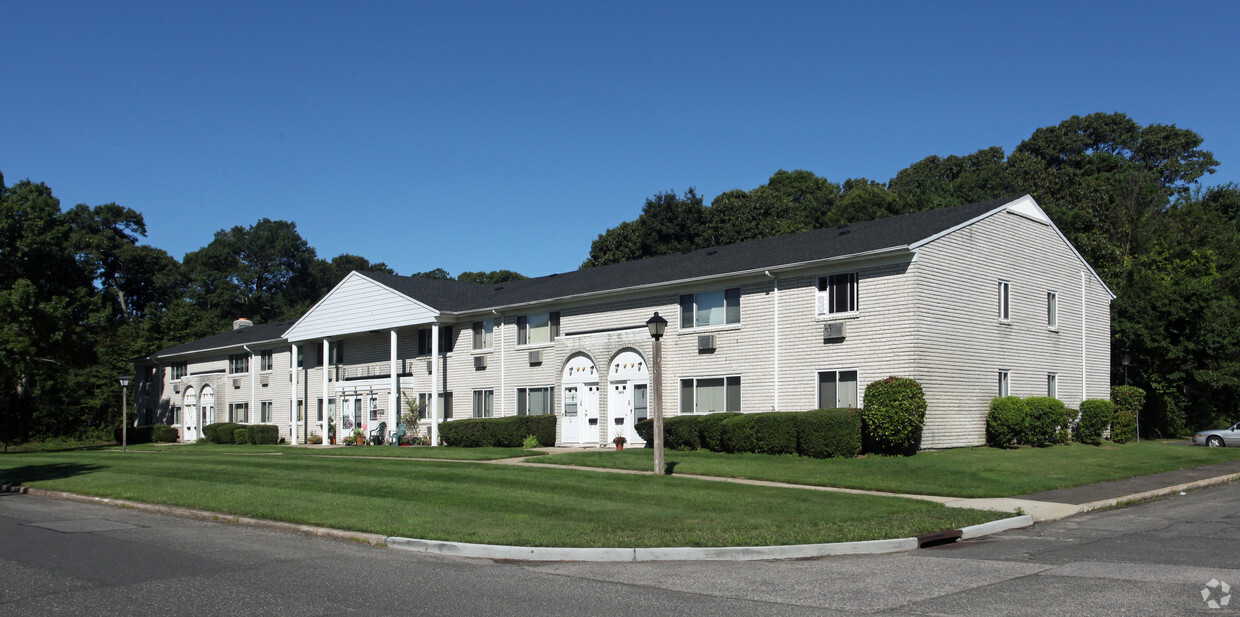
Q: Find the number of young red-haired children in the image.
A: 0